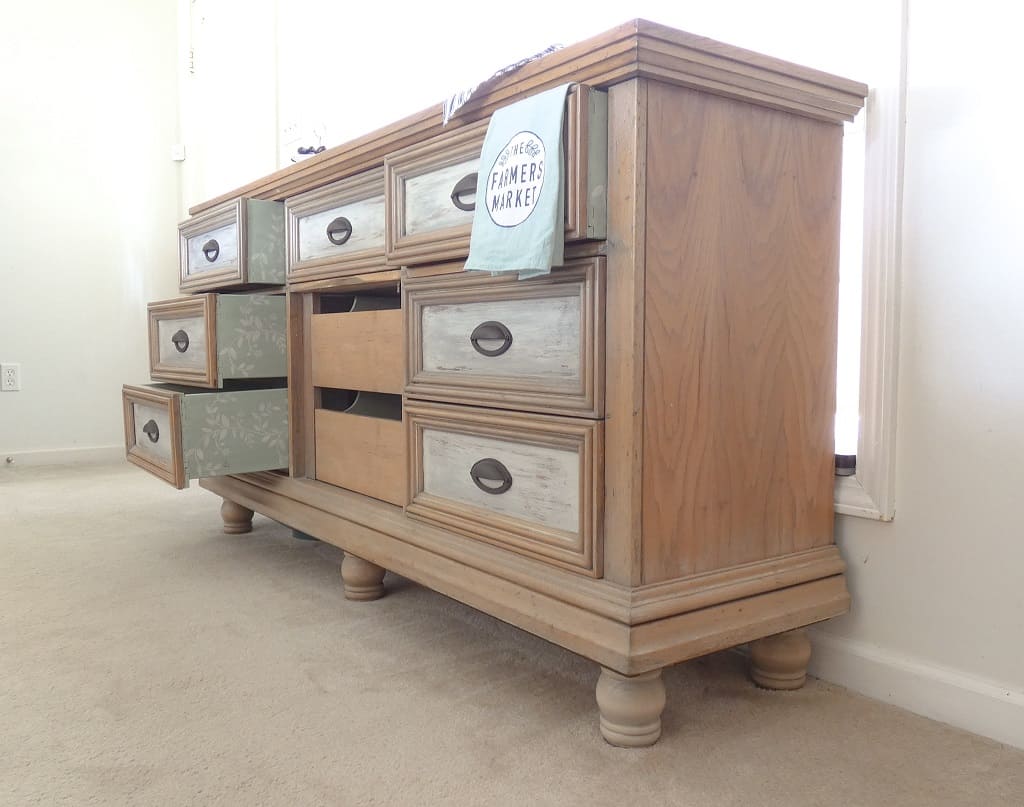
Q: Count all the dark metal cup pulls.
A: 7